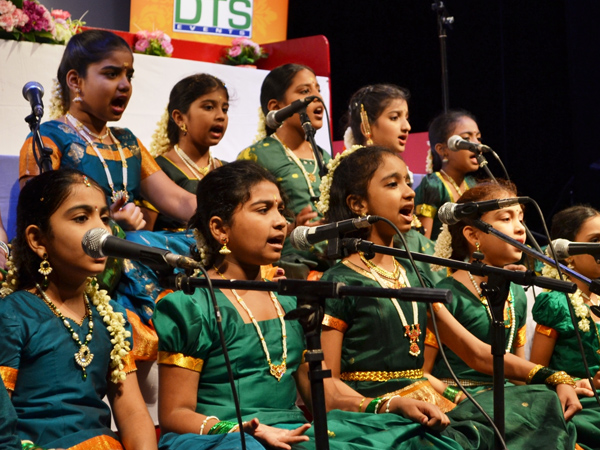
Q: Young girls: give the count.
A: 10